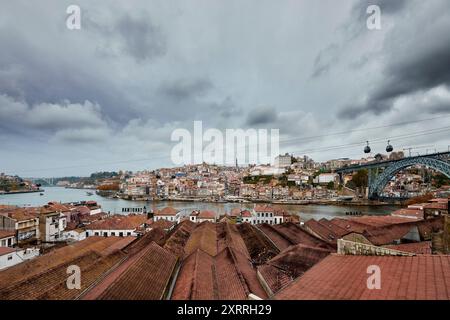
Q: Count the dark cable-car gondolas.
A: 2